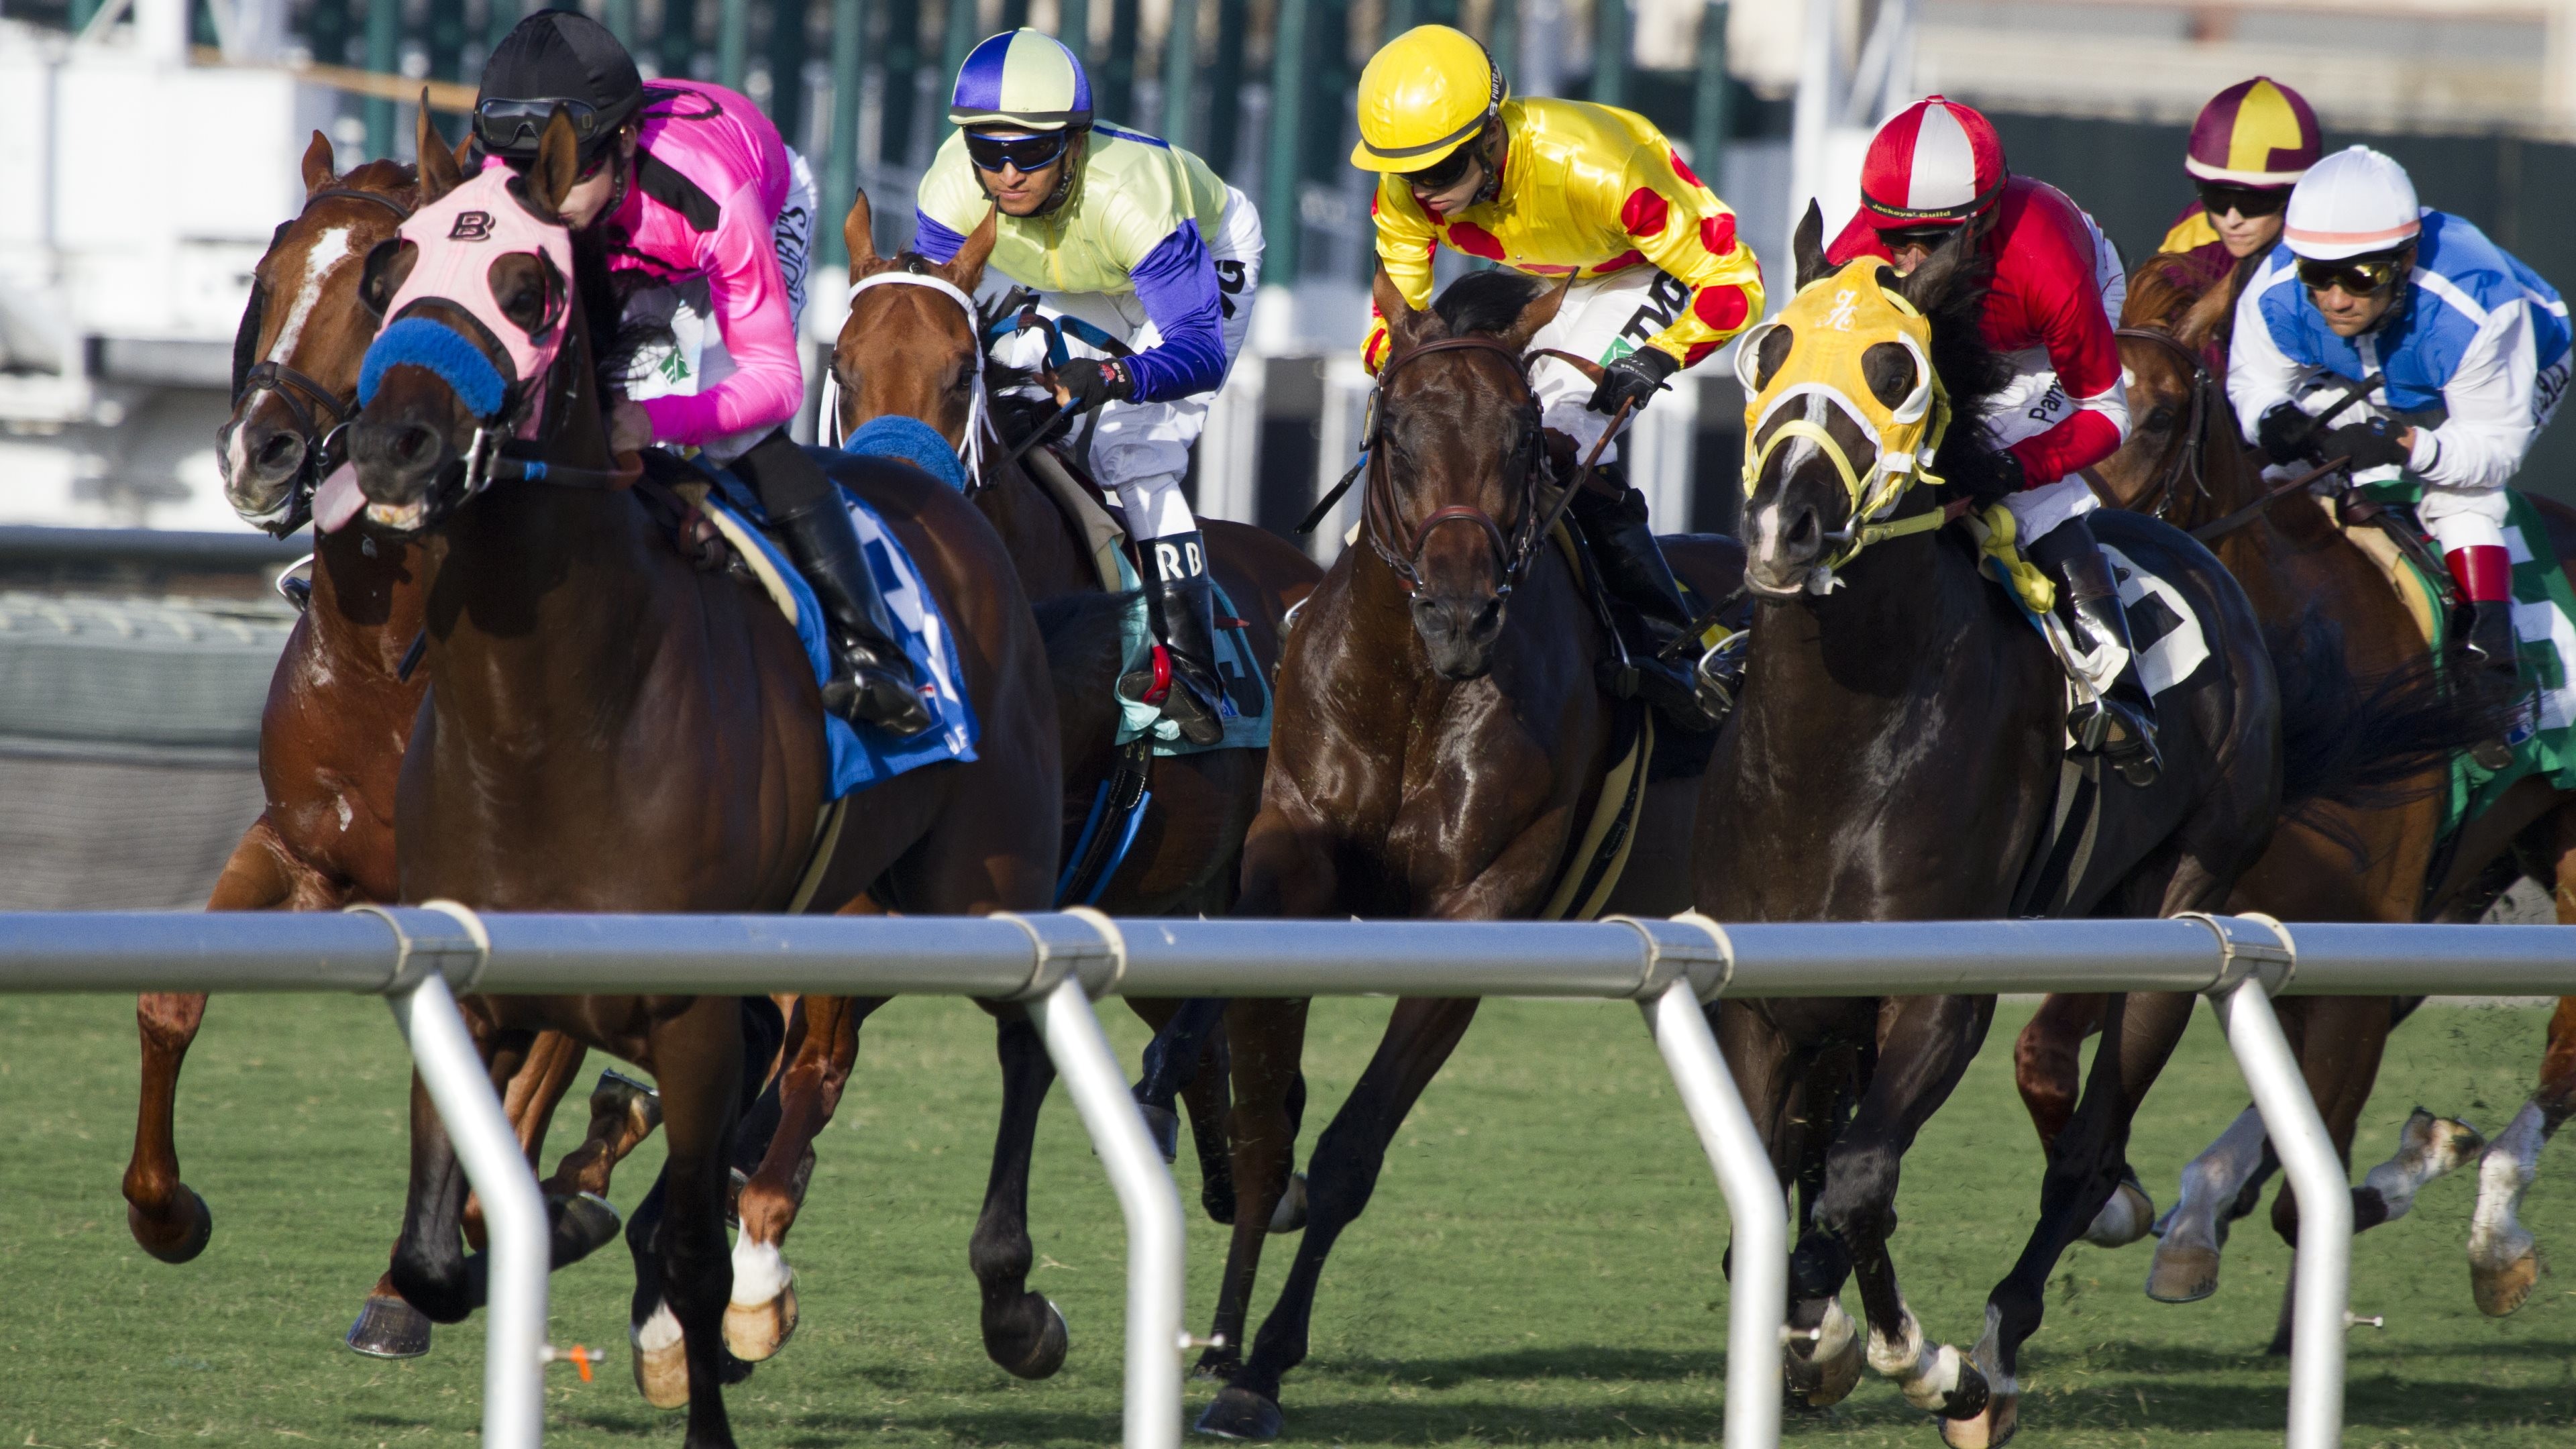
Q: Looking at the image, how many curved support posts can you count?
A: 4